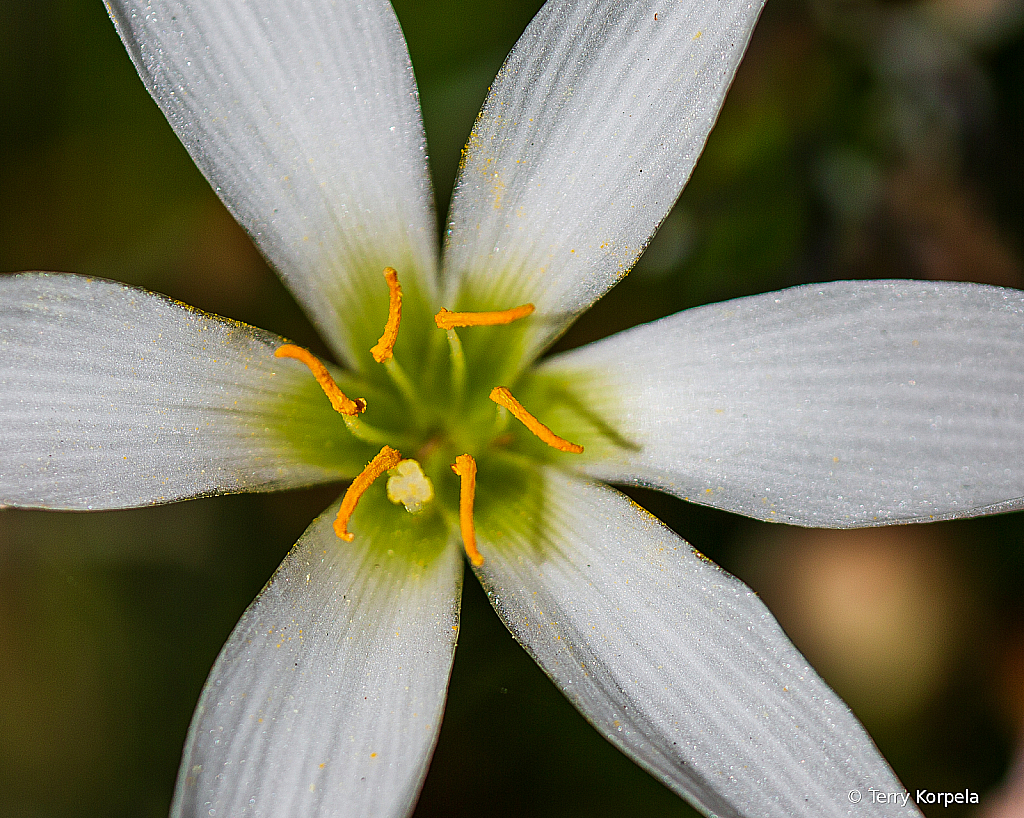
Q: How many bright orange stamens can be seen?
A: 6